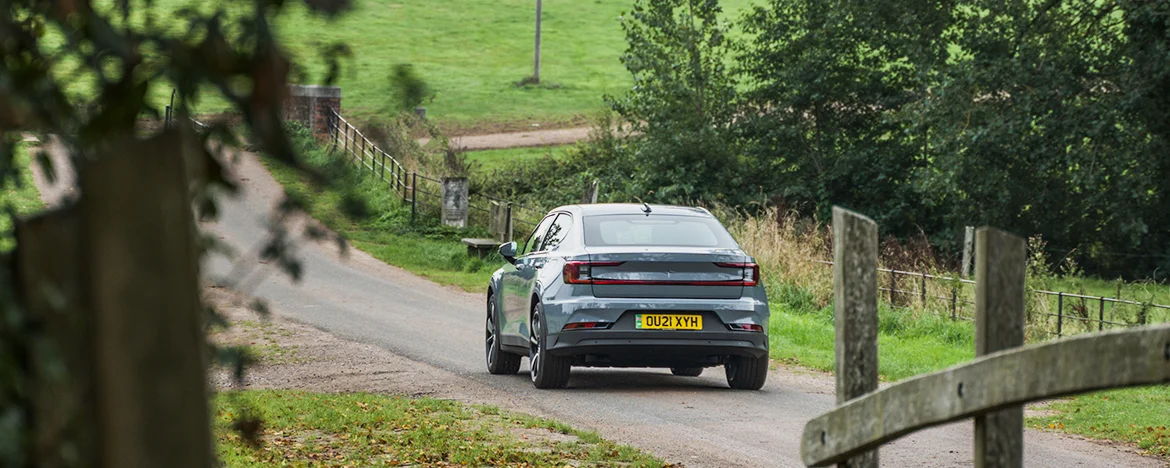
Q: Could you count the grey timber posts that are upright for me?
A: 2